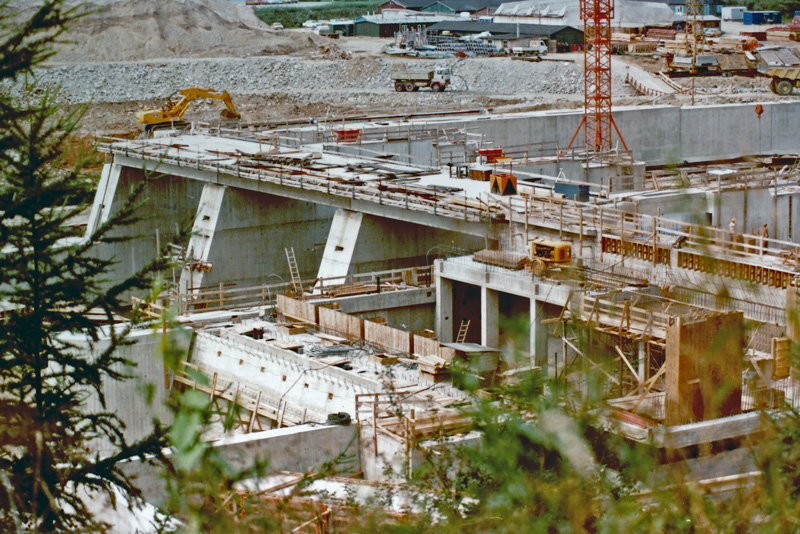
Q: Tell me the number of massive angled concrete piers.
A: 3